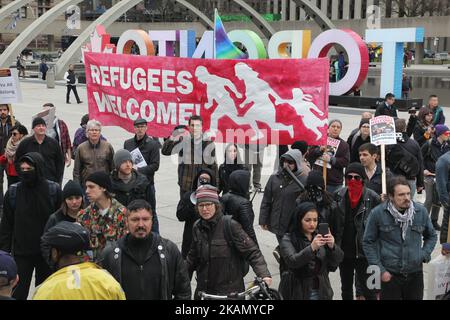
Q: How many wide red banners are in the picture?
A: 1